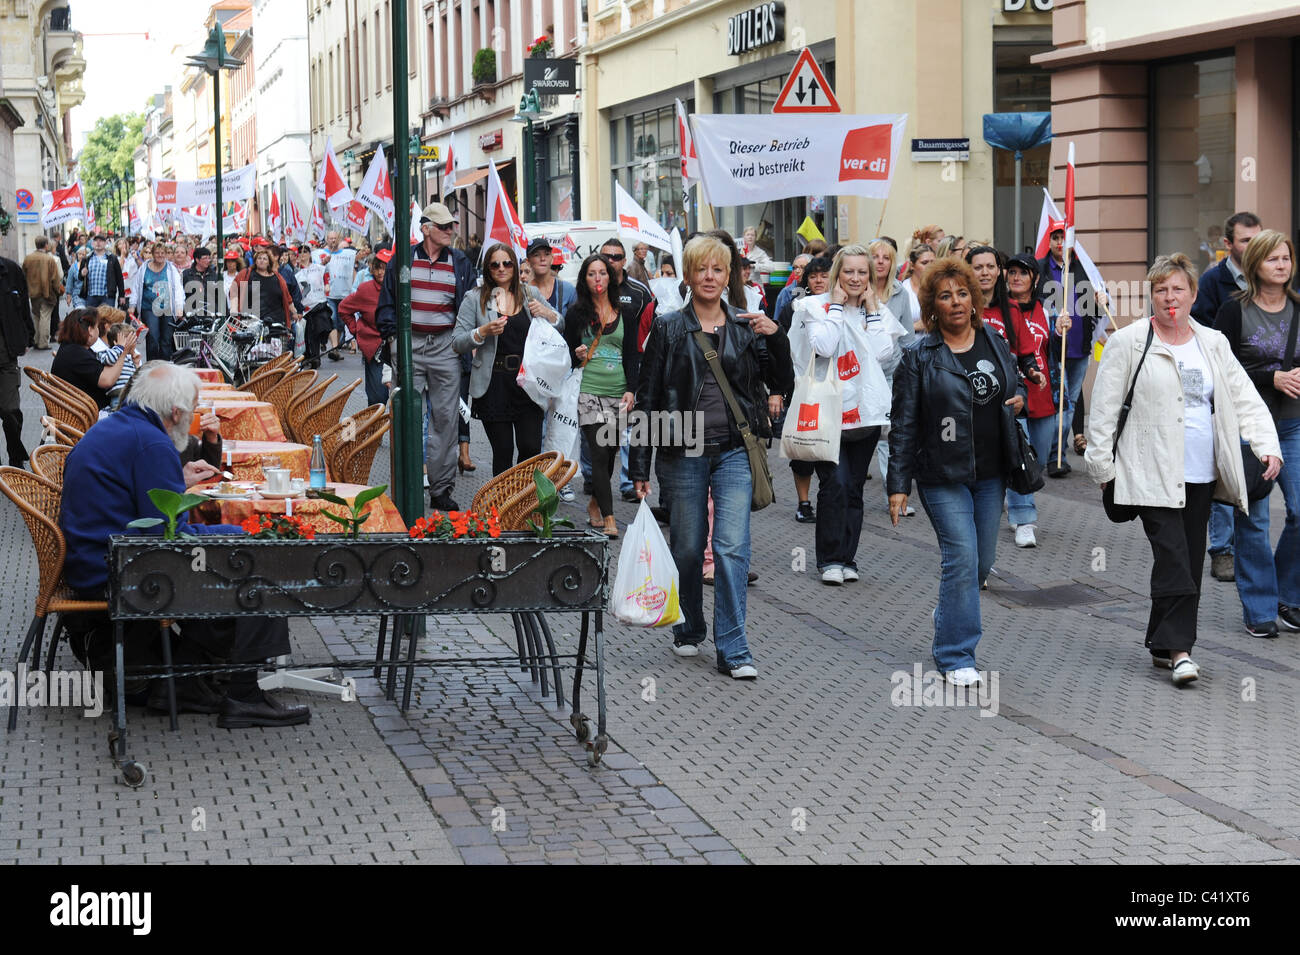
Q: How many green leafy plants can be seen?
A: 3